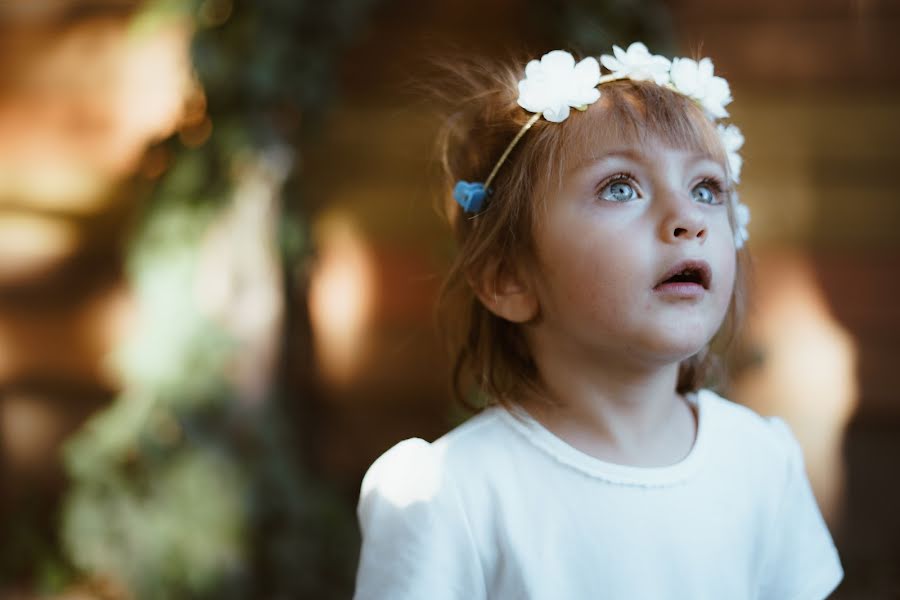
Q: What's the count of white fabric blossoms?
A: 5